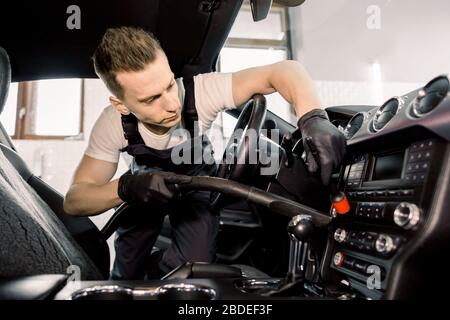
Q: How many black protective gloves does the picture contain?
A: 2